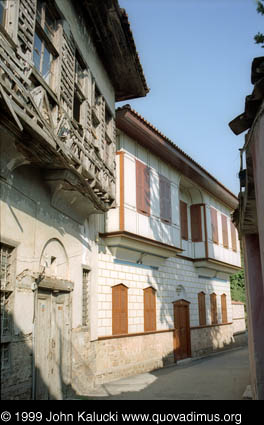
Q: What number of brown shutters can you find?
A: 12